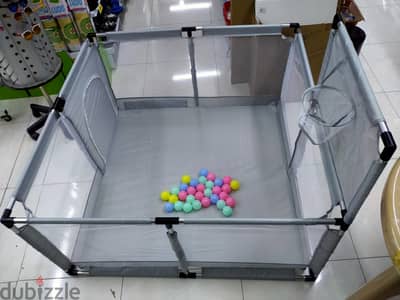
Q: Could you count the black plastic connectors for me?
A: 12